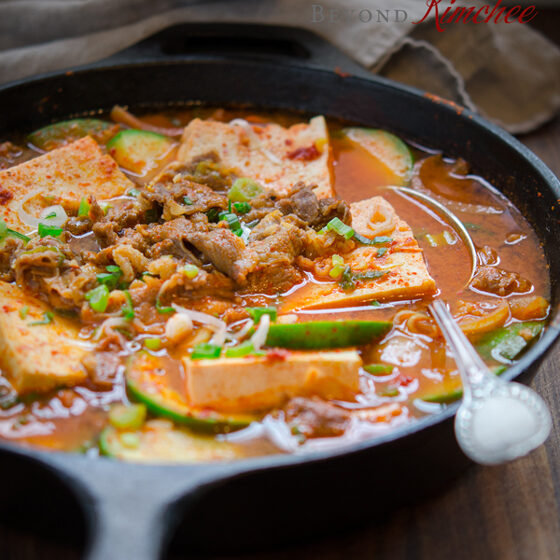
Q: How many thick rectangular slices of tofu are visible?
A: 5